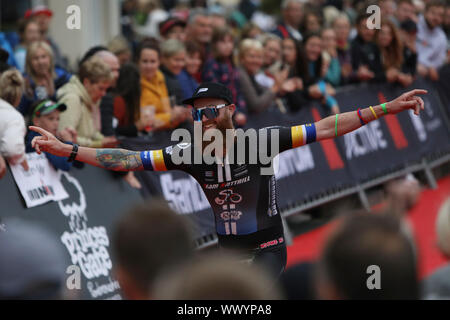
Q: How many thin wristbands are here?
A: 5